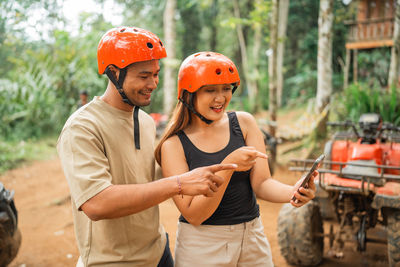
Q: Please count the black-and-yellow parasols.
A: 0